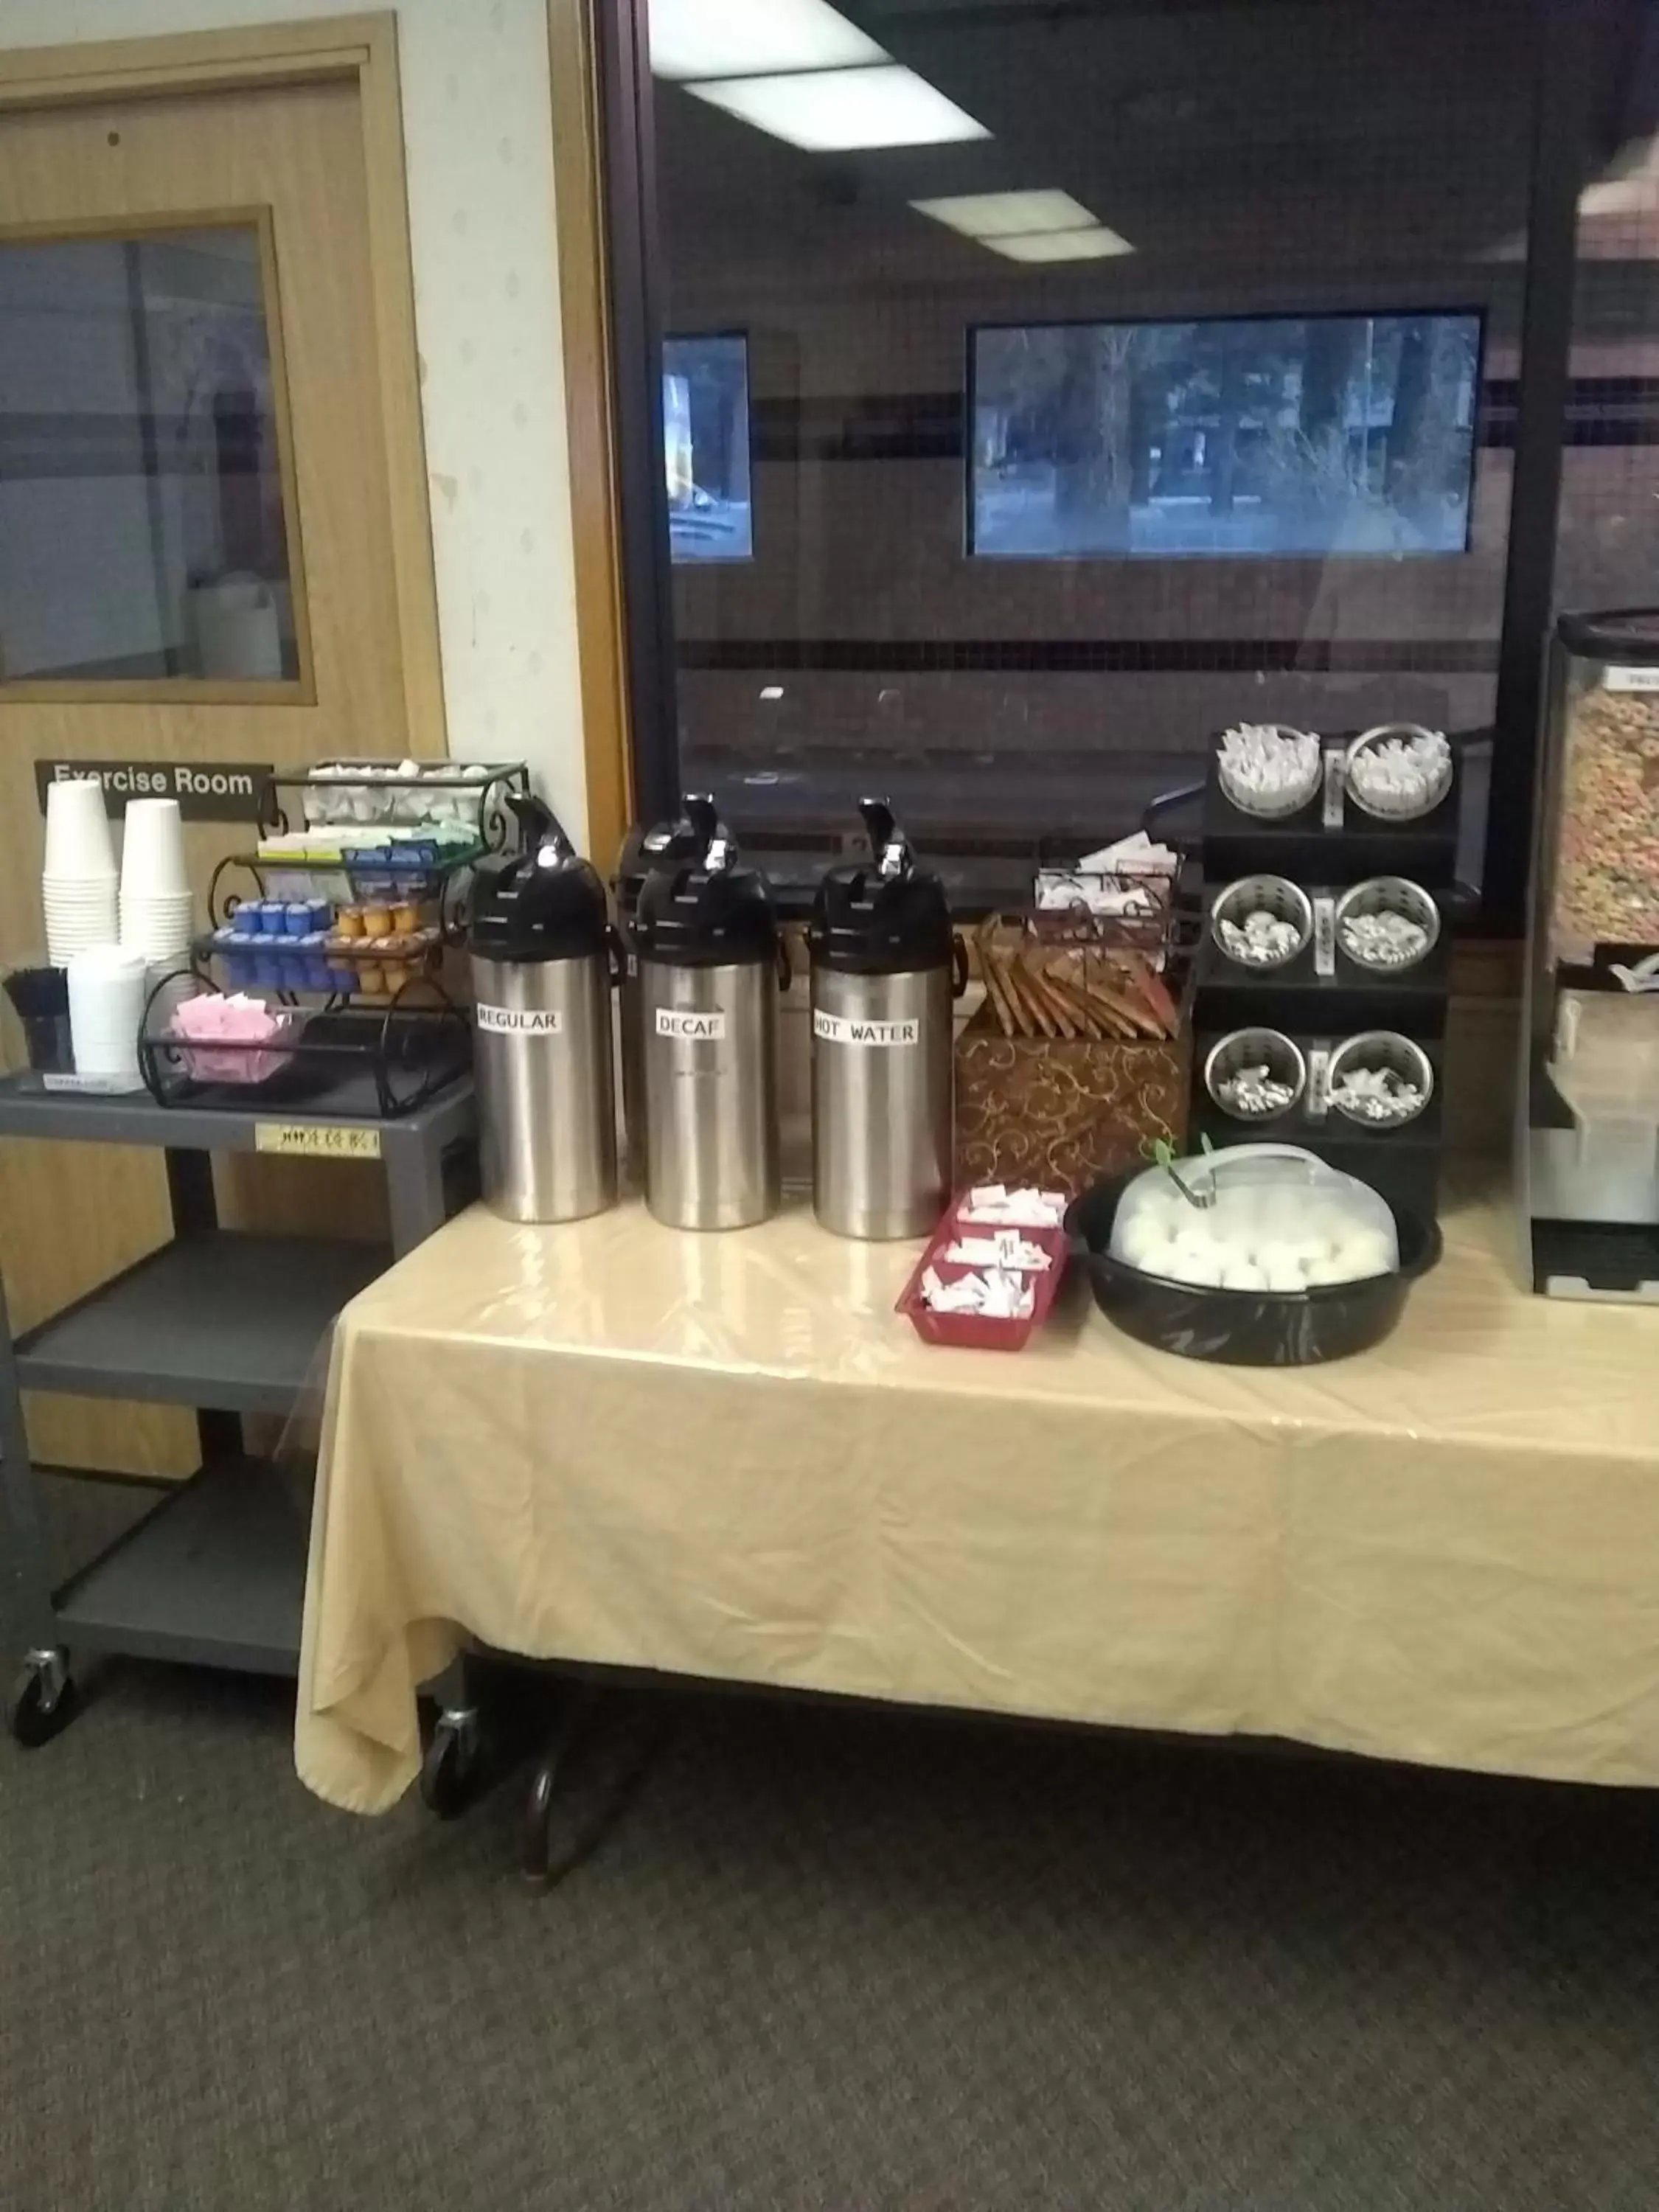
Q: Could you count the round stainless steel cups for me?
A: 6